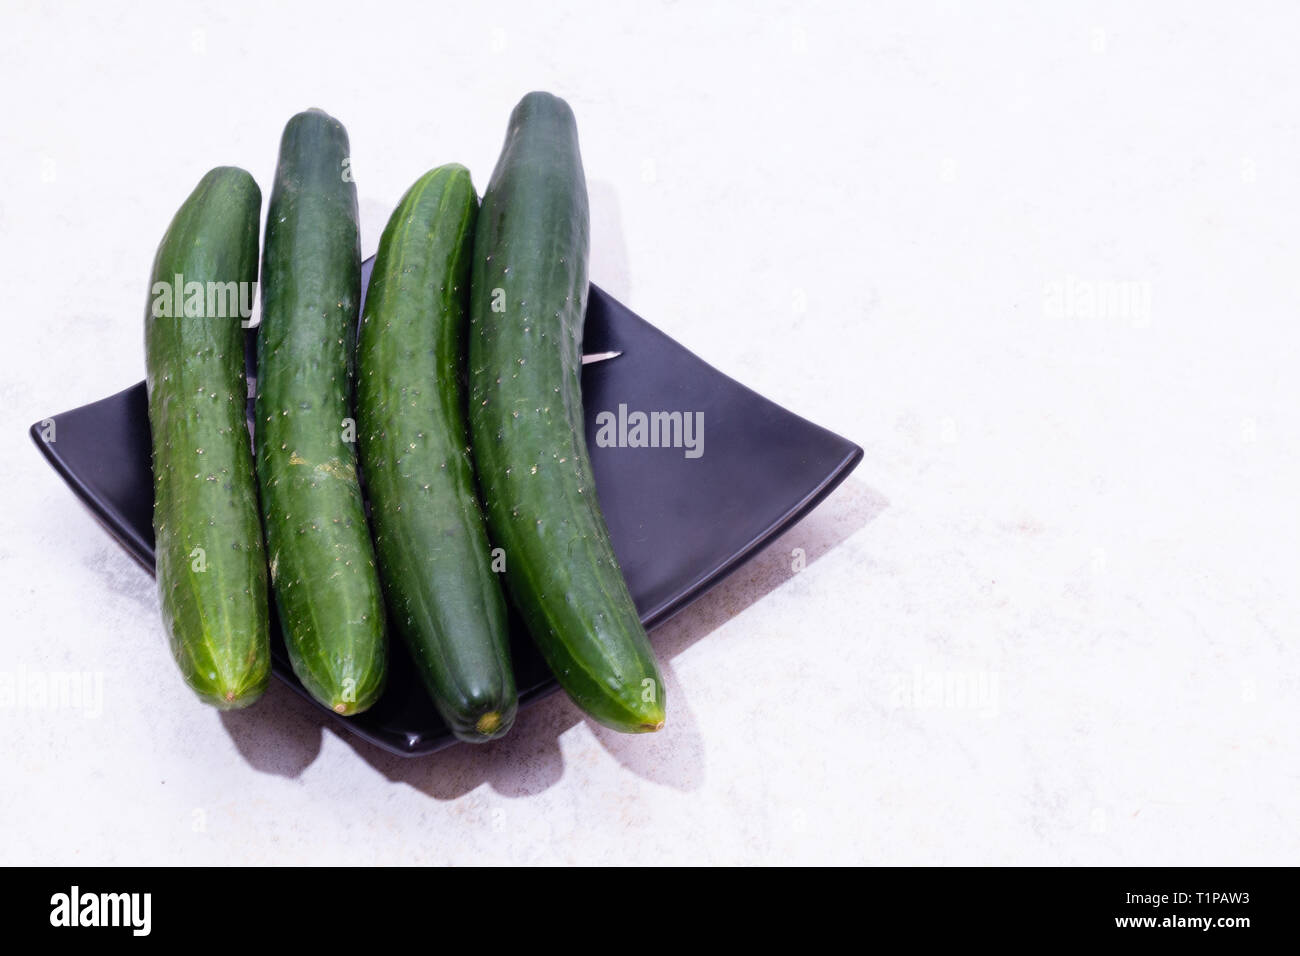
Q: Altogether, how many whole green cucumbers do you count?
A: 4